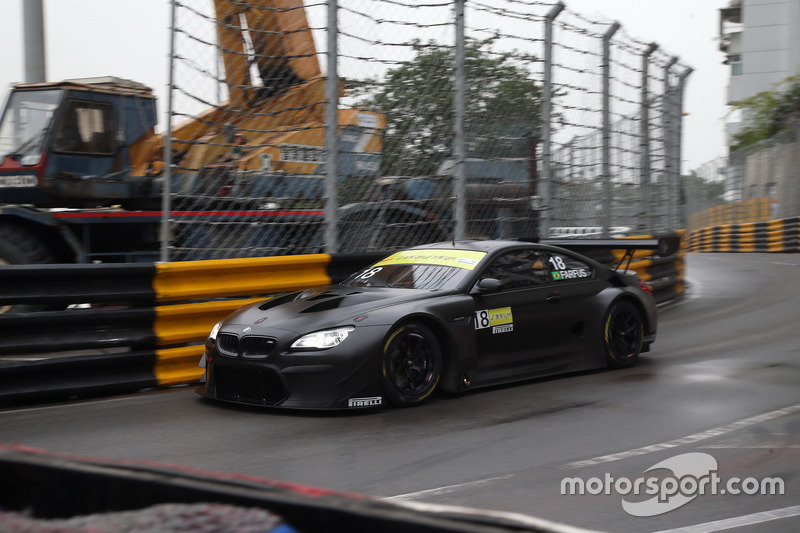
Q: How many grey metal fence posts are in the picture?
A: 8